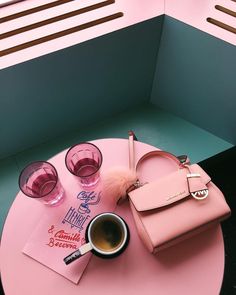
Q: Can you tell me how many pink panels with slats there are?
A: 2